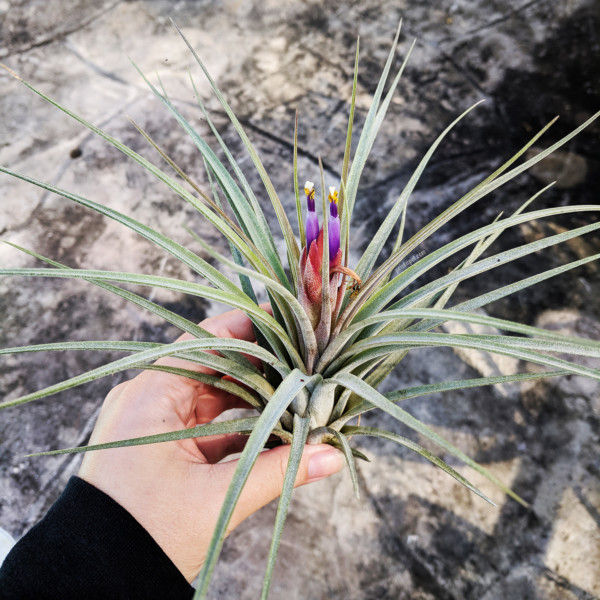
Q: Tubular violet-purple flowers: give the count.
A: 2